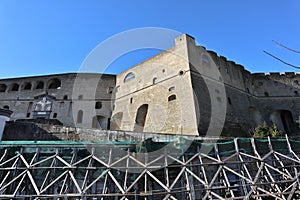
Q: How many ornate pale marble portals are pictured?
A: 1